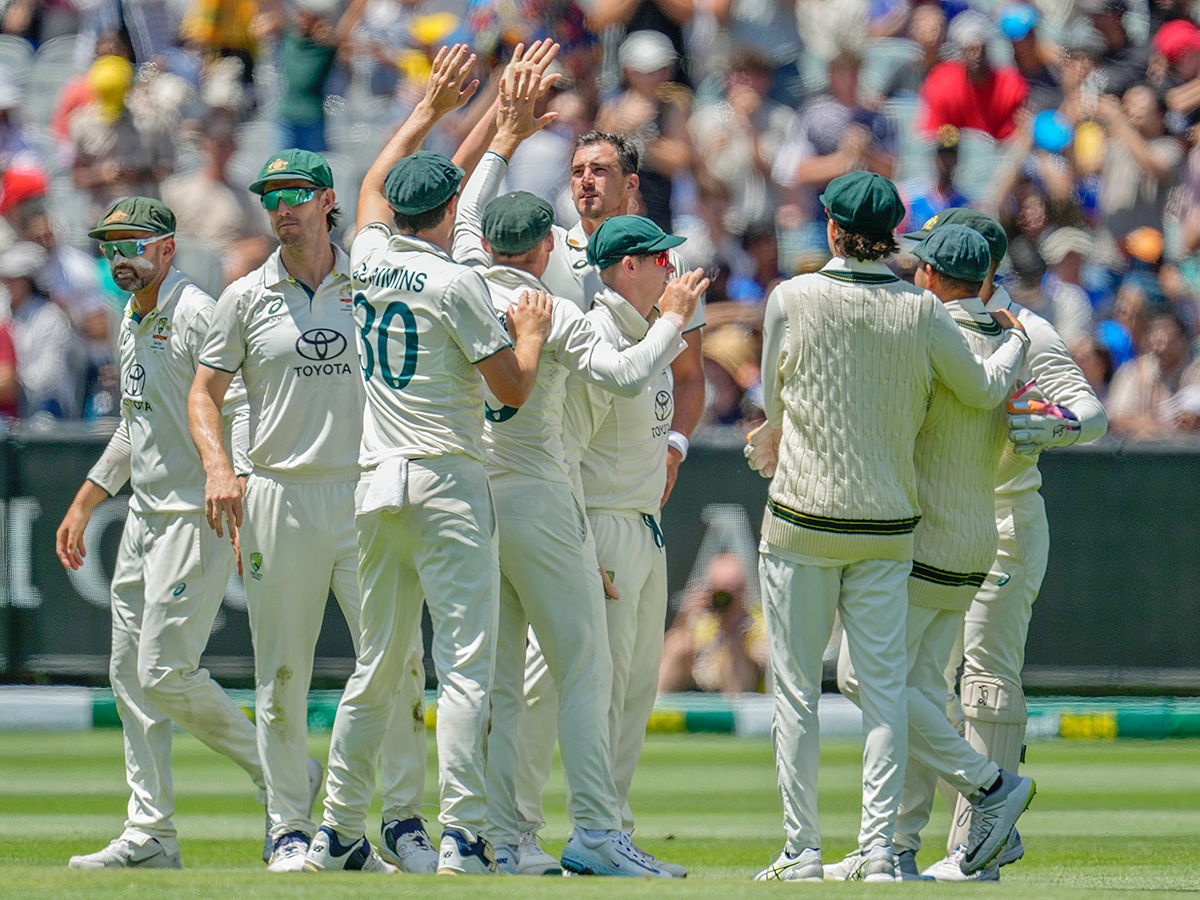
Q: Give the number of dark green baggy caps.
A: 8